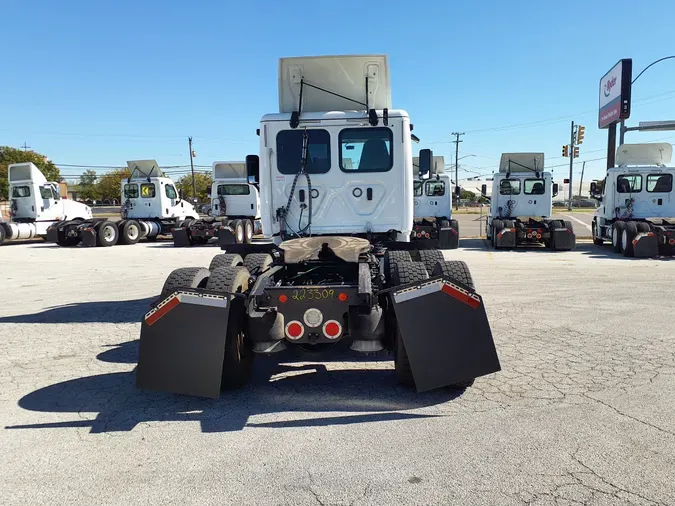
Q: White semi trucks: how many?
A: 7